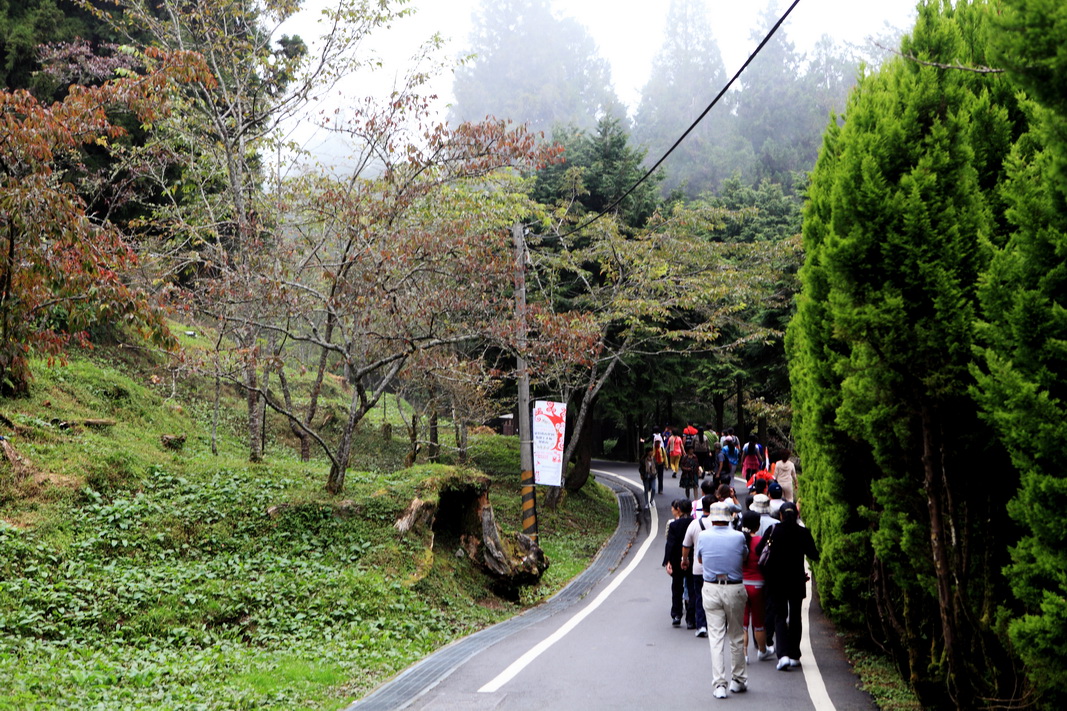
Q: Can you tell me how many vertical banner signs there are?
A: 1